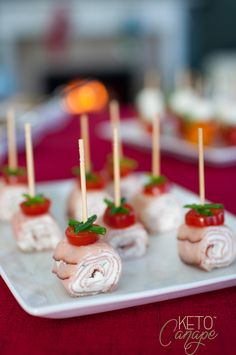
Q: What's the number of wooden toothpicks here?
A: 8